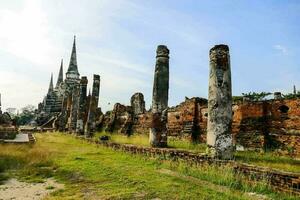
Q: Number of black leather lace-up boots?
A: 0